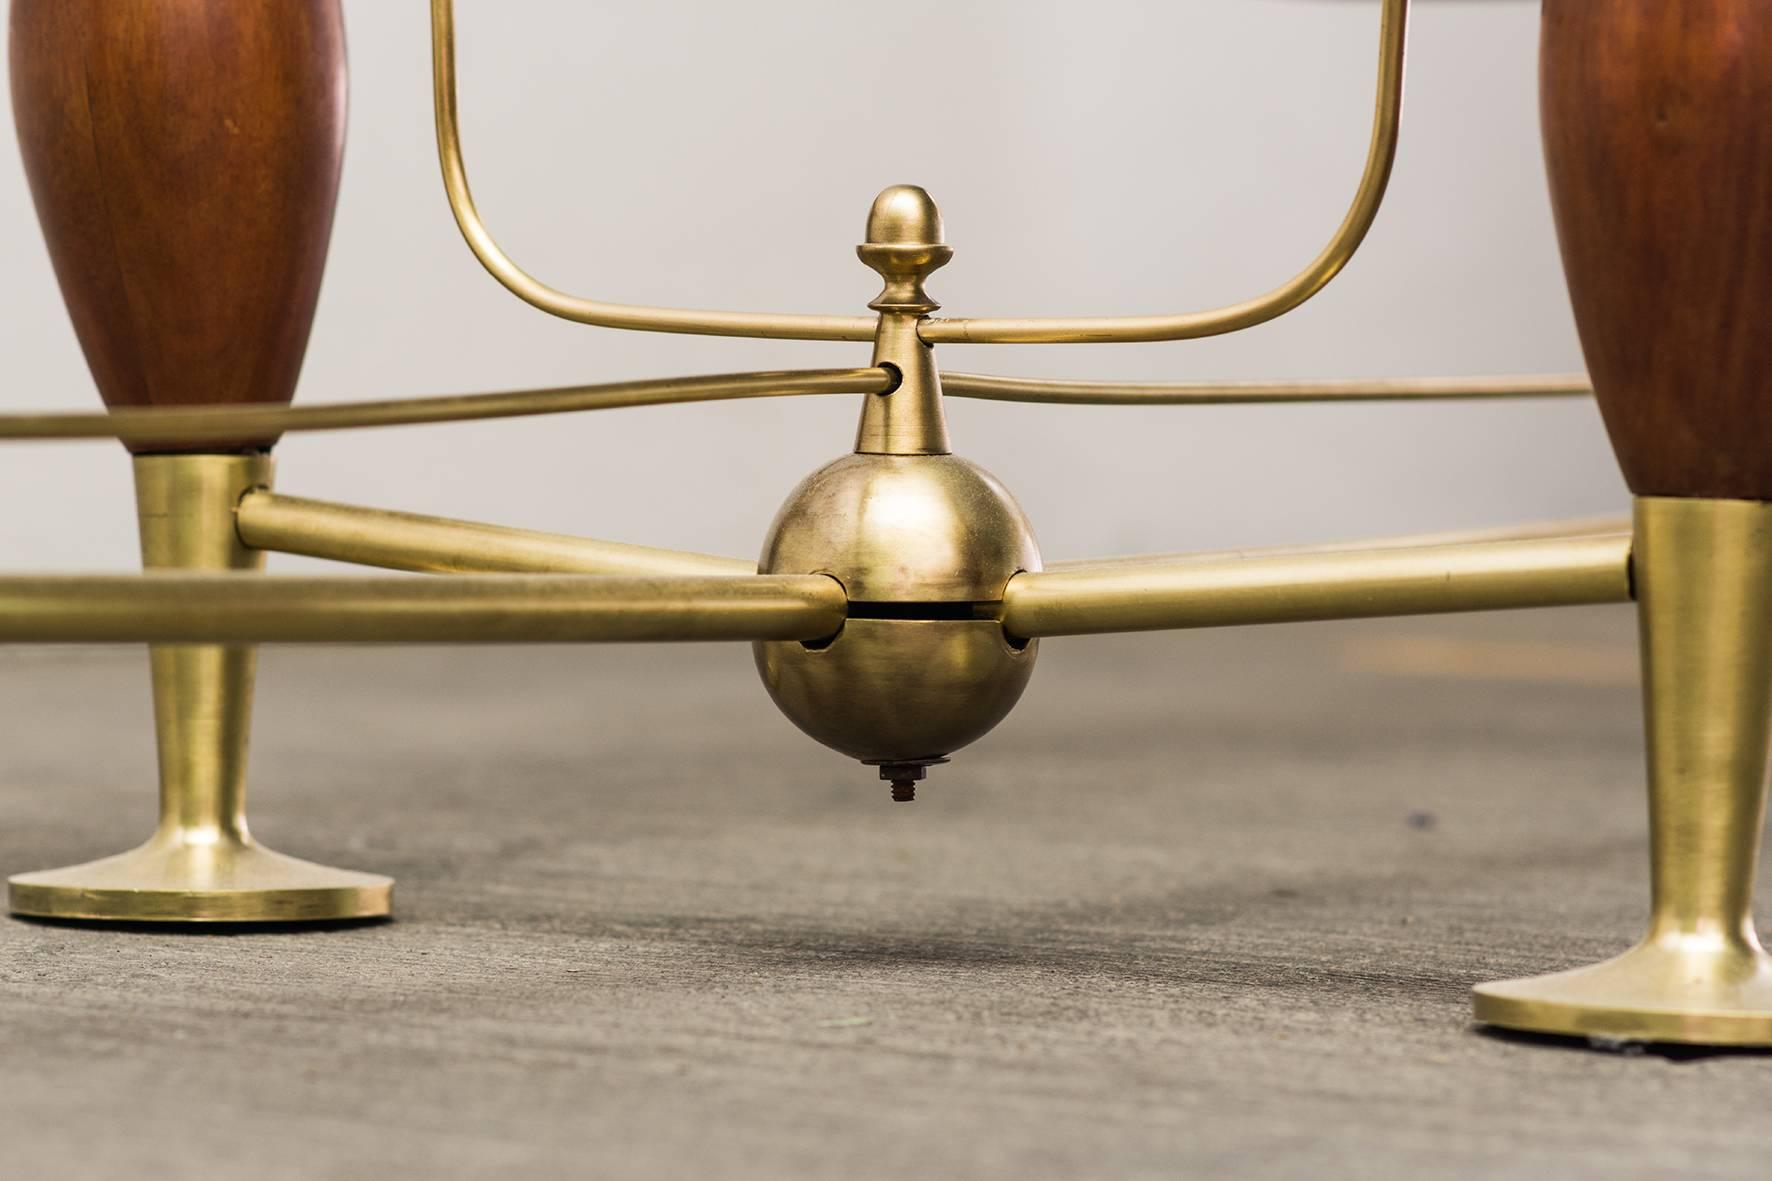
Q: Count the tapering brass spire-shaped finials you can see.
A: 1